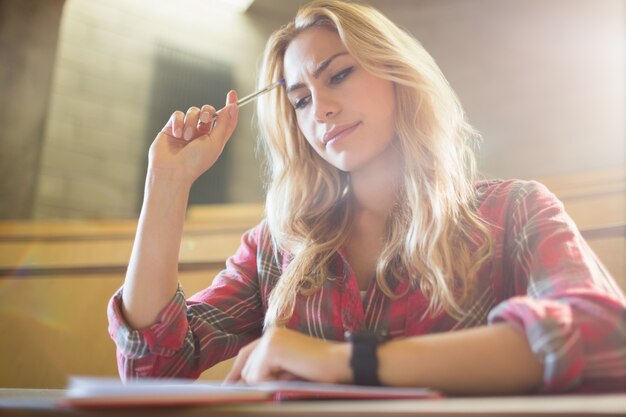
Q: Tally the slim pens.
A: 1